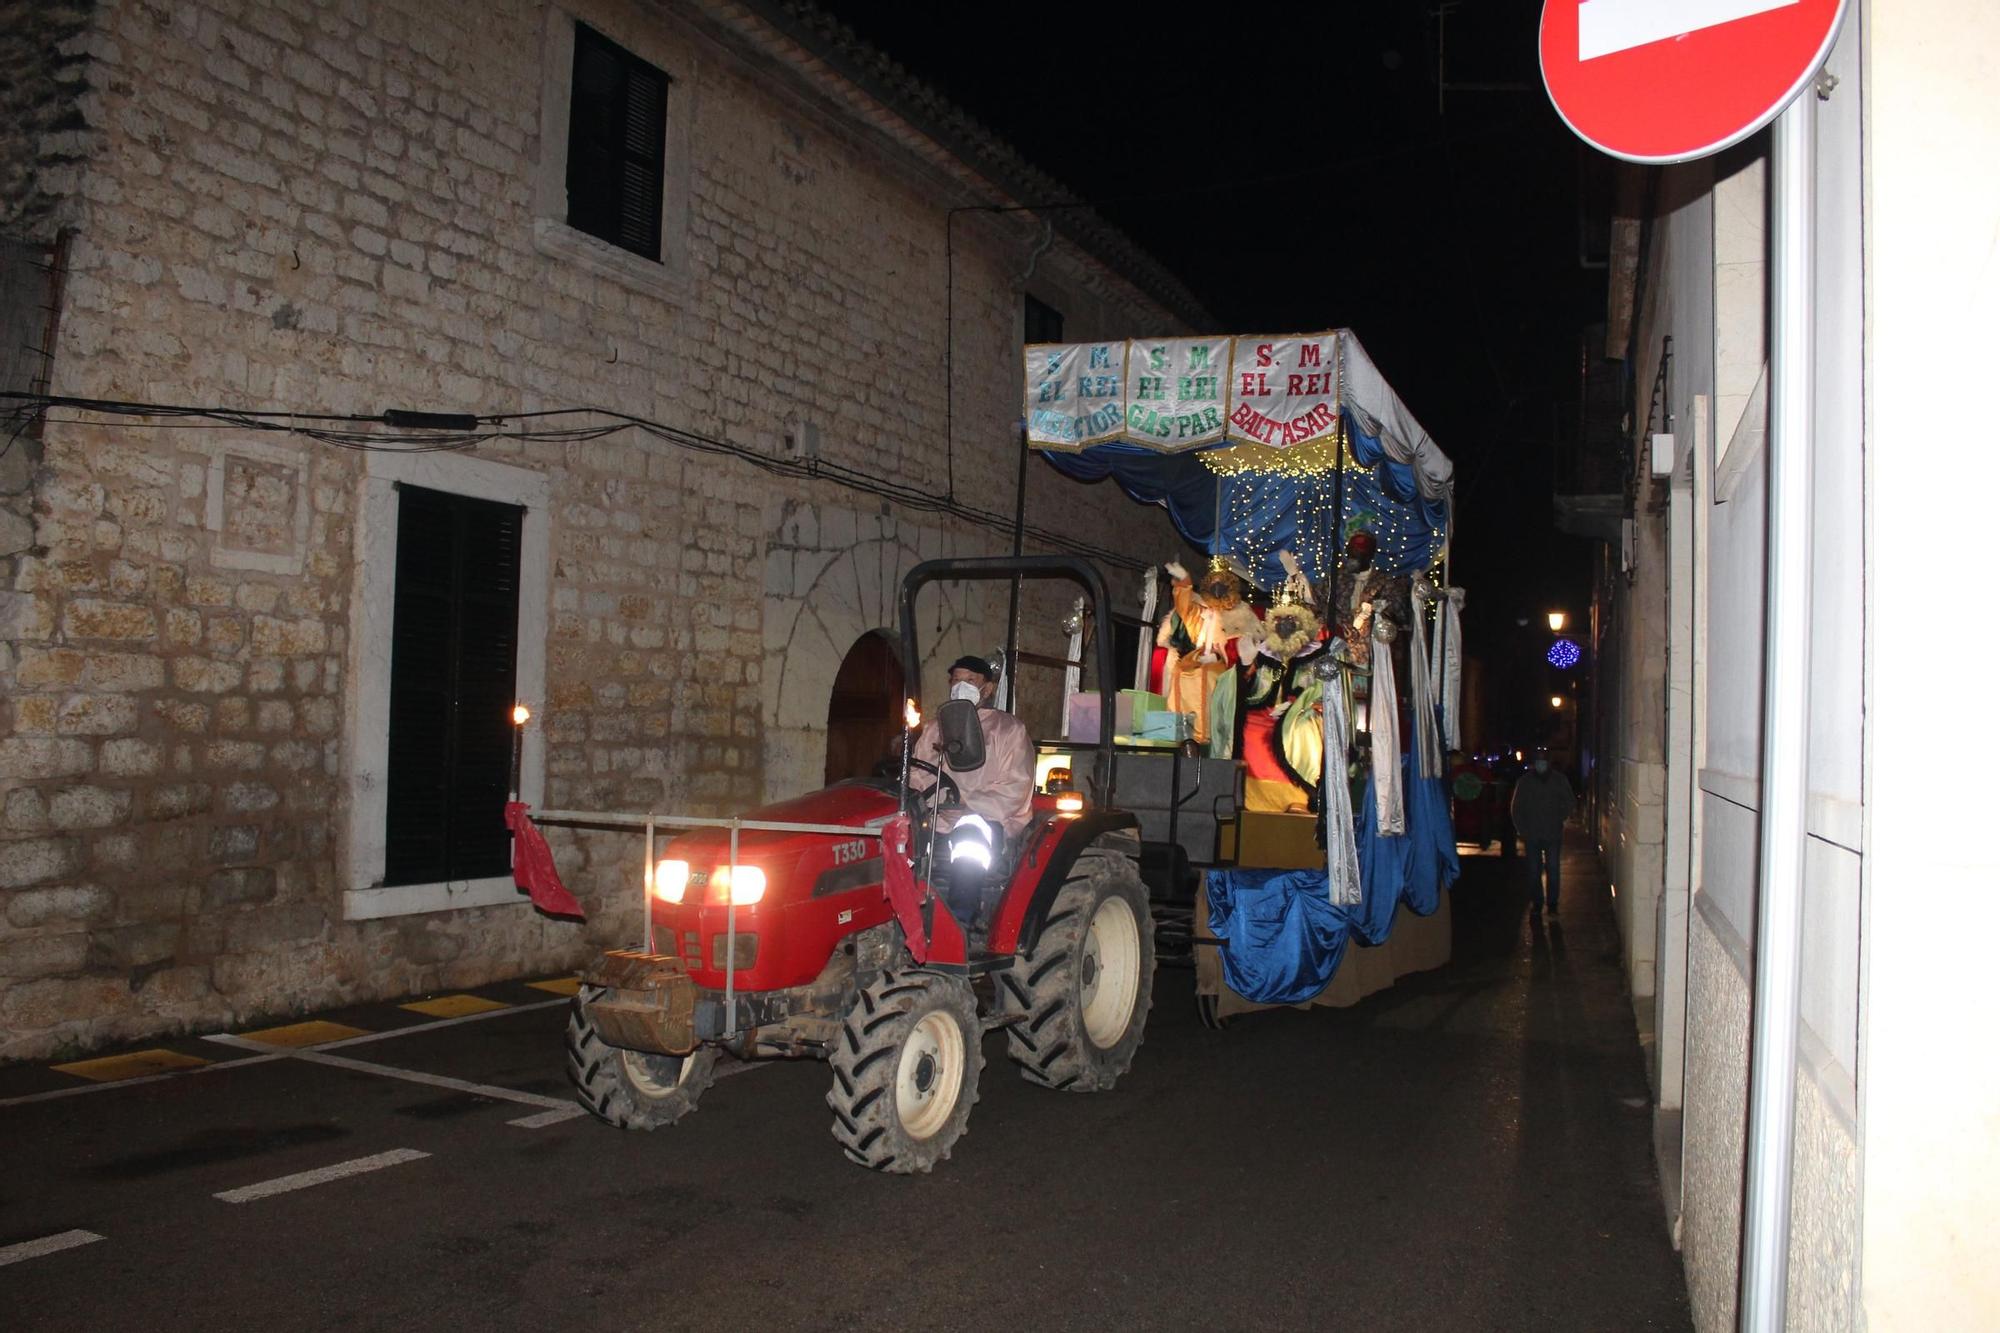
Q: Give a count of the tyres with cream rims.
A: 3